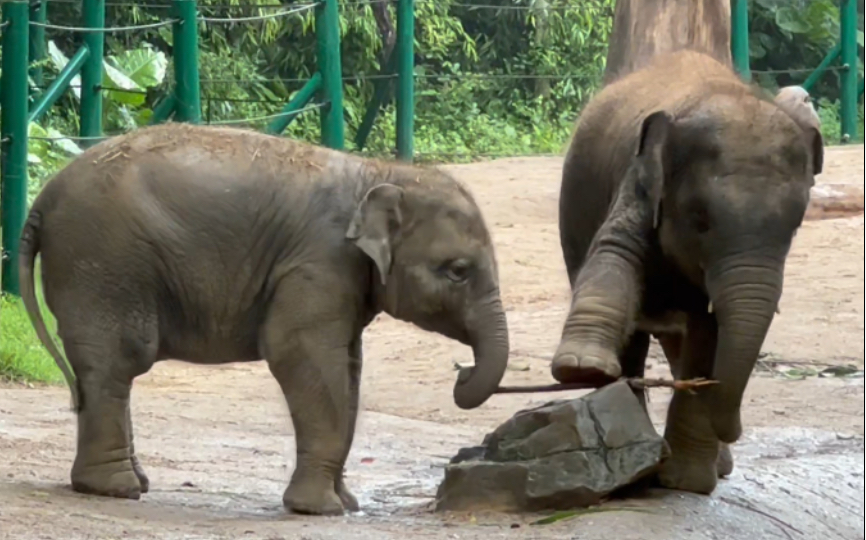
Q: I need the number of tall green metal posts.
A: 8